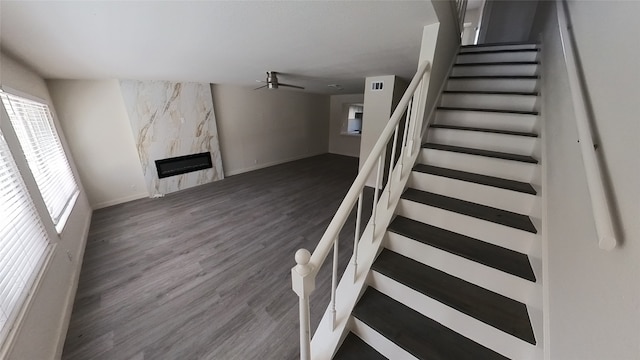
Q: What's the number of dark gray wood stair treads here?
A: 14